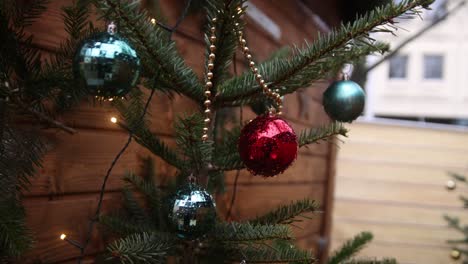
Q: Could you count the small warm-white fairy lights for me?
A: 3